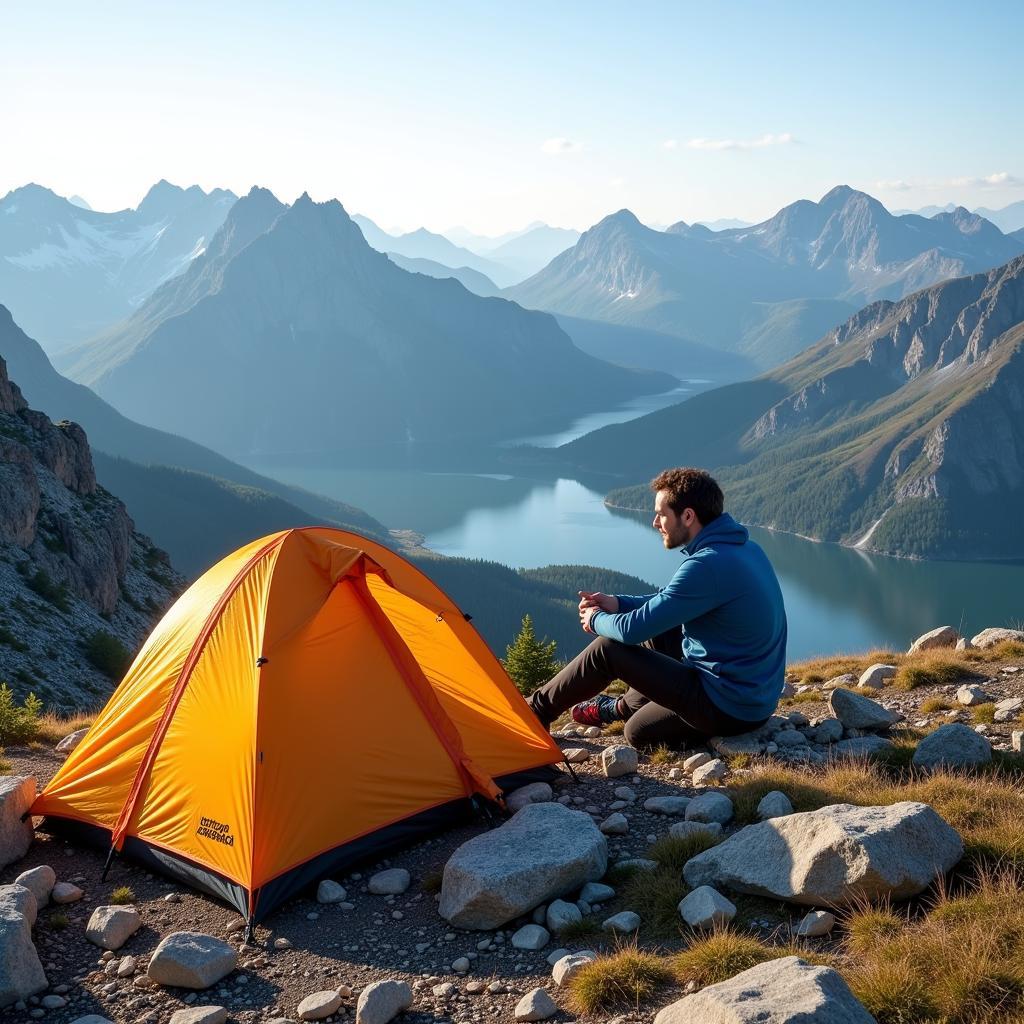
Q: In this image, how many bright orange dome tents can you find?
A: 1